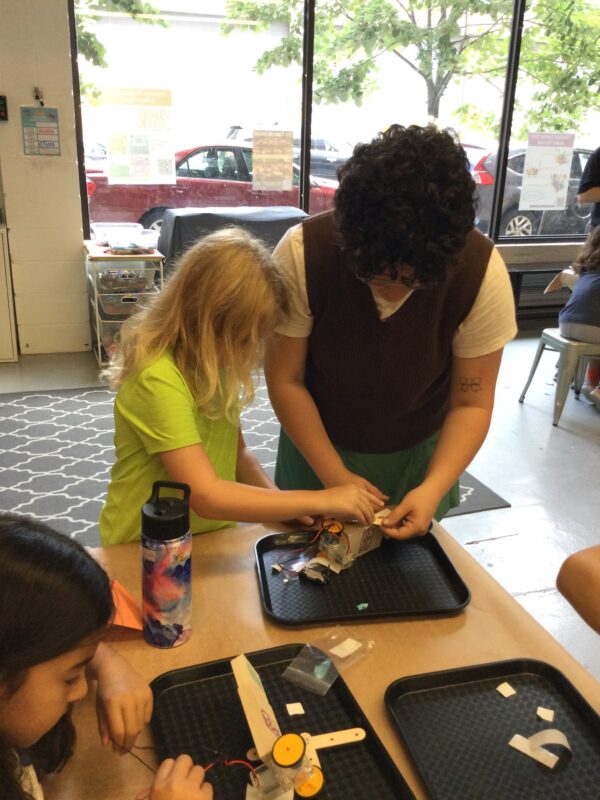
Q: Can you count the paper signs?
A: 4